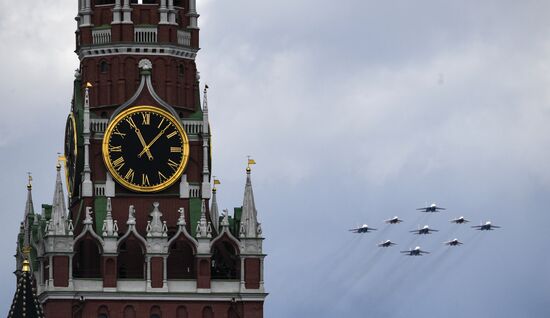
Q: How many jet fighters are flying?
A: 9